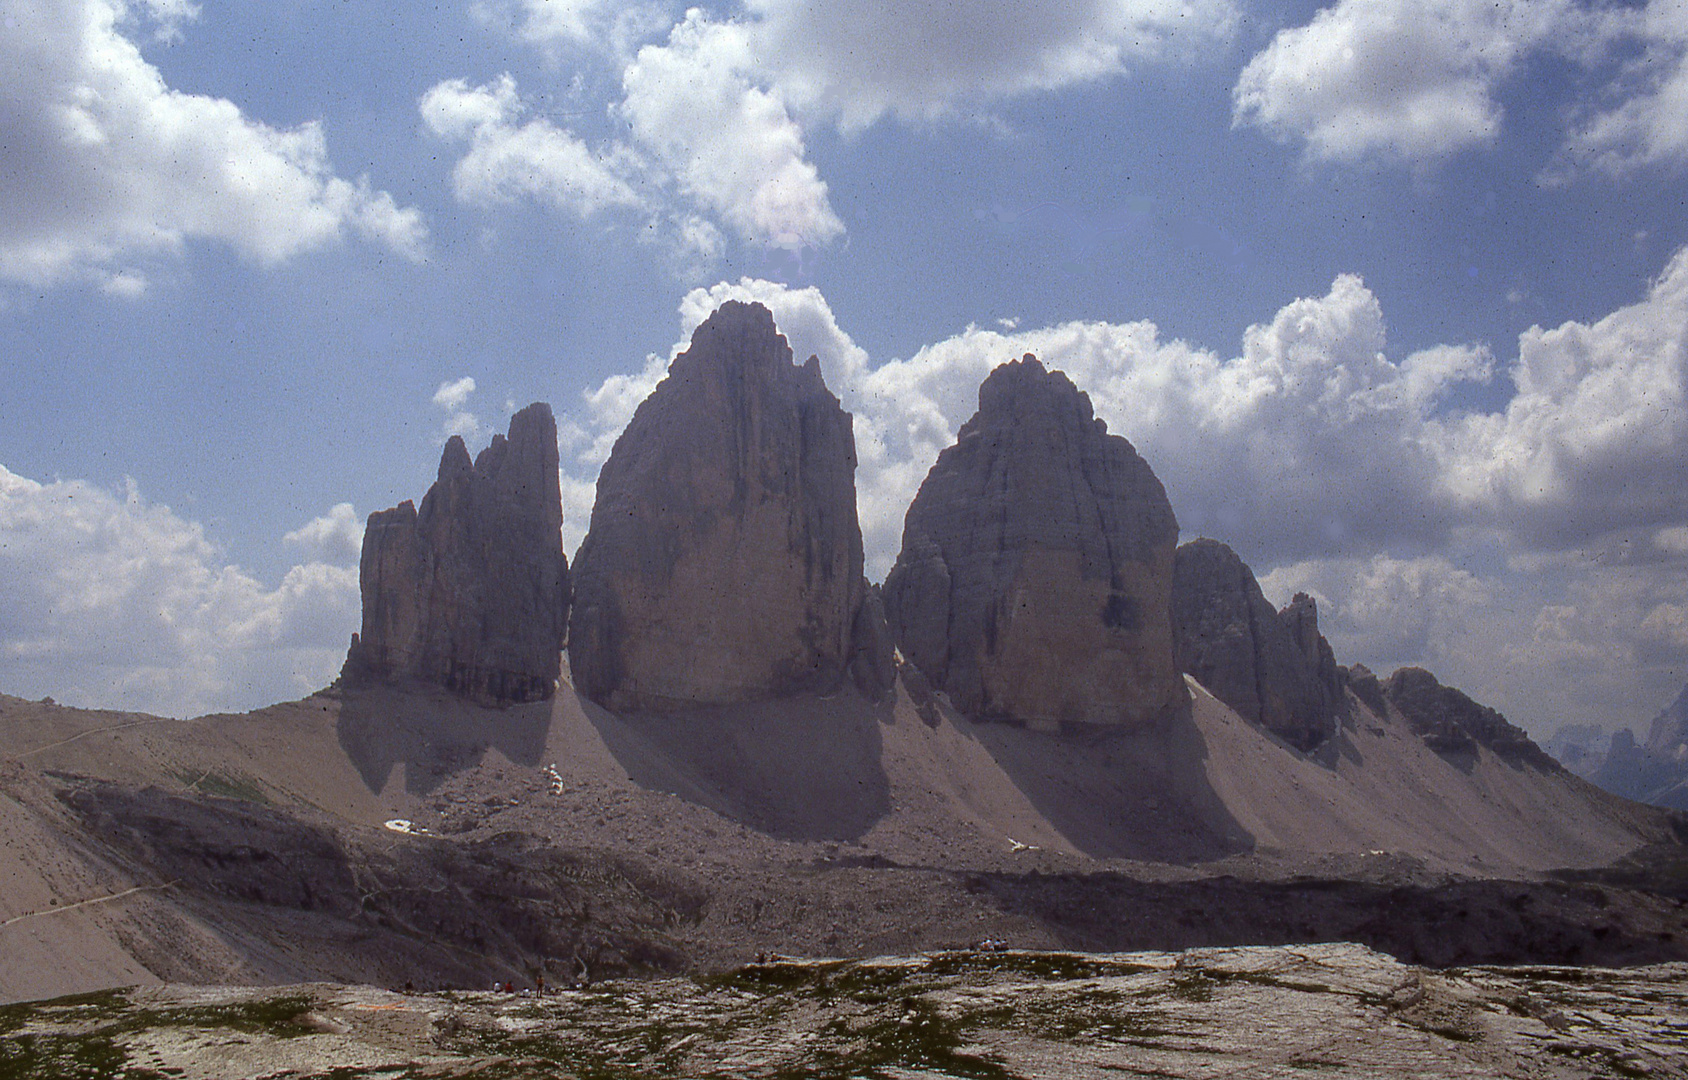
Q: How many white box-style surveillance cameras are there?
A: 0